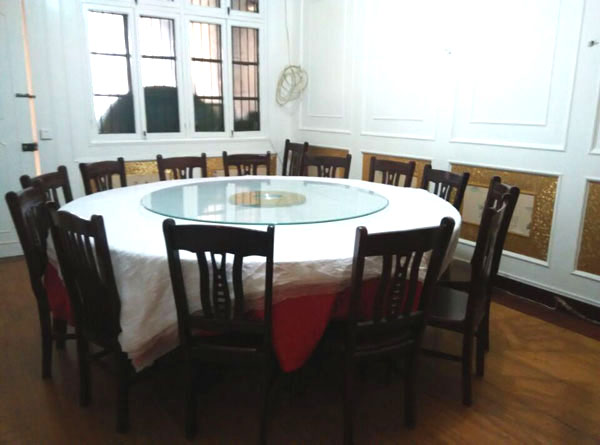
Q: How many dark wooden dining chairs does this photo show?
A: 14